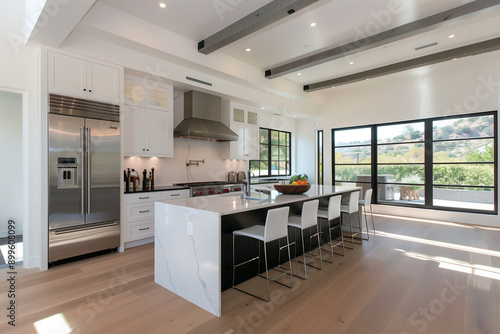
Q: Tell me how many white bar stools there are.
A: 5